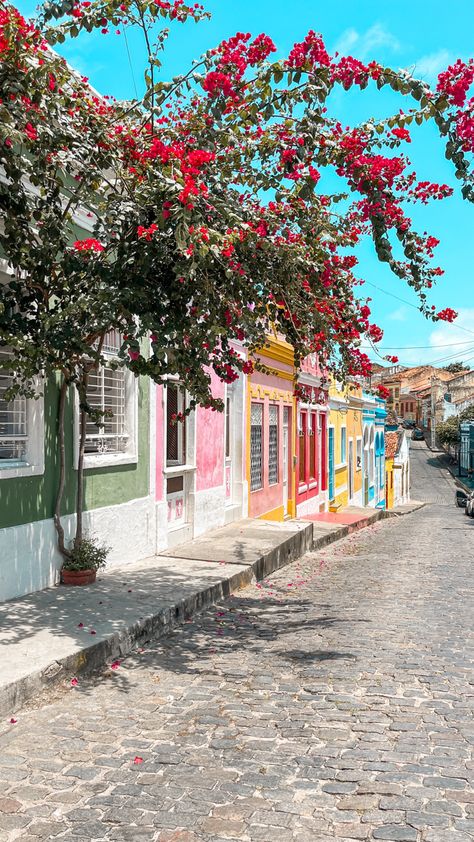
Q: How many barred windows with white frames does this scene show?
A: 2